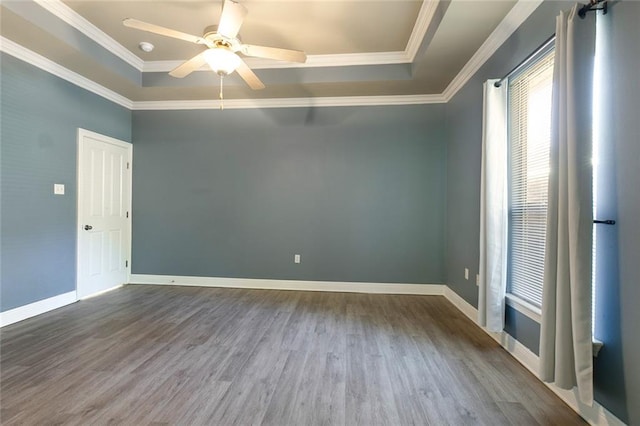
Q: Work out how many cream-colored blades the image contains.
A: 5